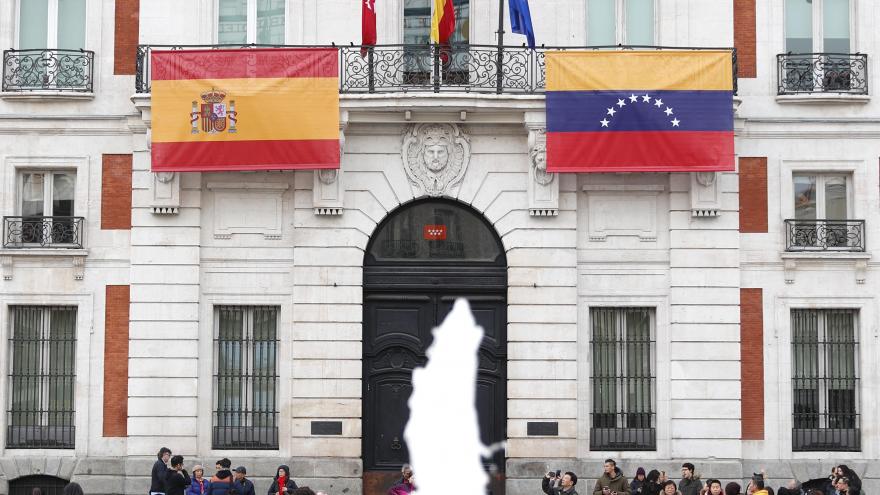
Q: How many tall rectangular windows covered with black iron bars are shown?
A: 4